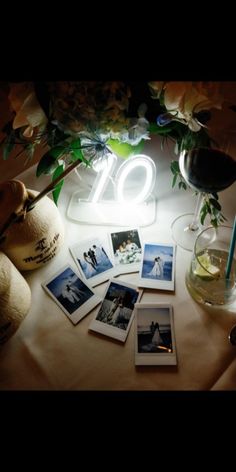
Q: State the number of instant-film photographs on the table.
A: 6